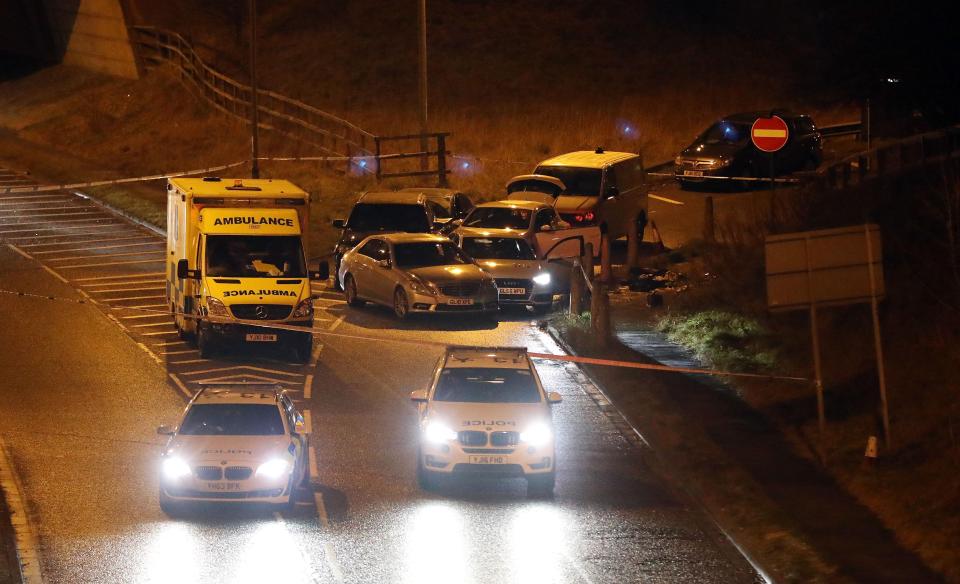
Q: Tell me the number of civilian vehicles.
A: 7